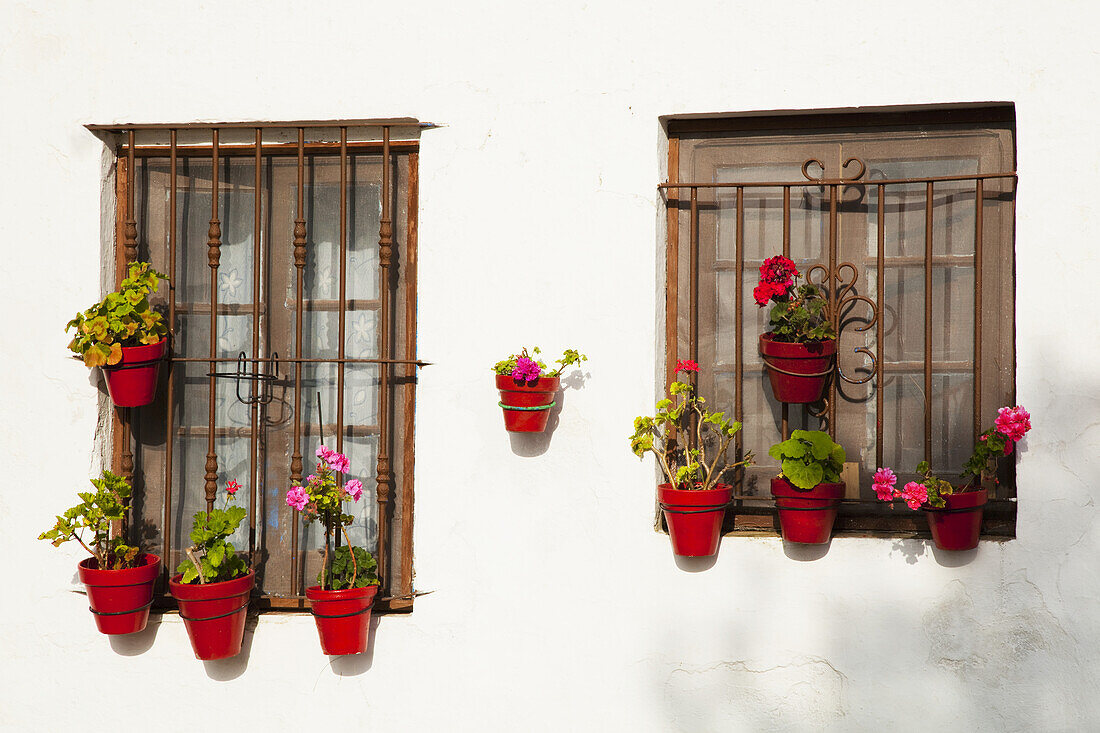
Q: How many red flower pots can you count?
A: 9